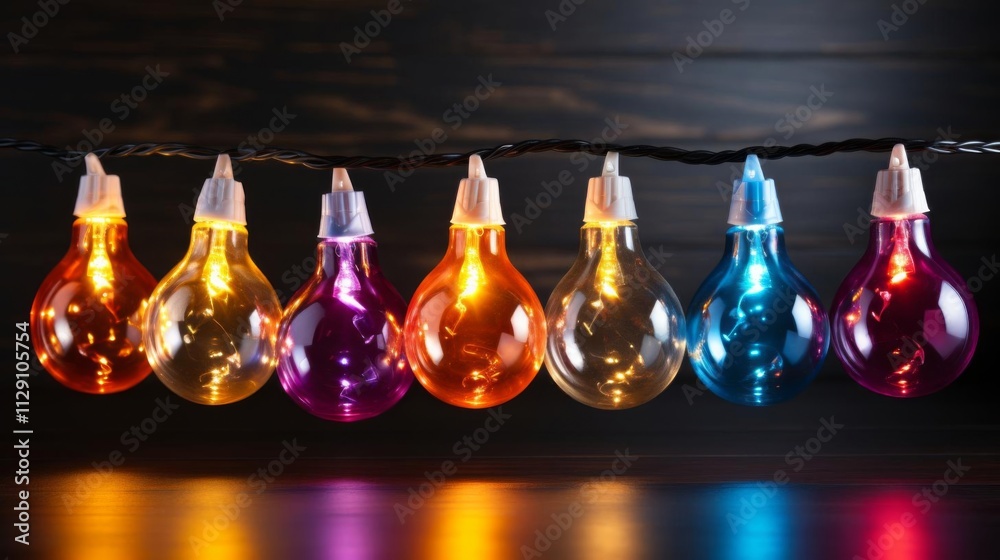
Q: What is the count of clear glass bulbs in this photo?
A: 1